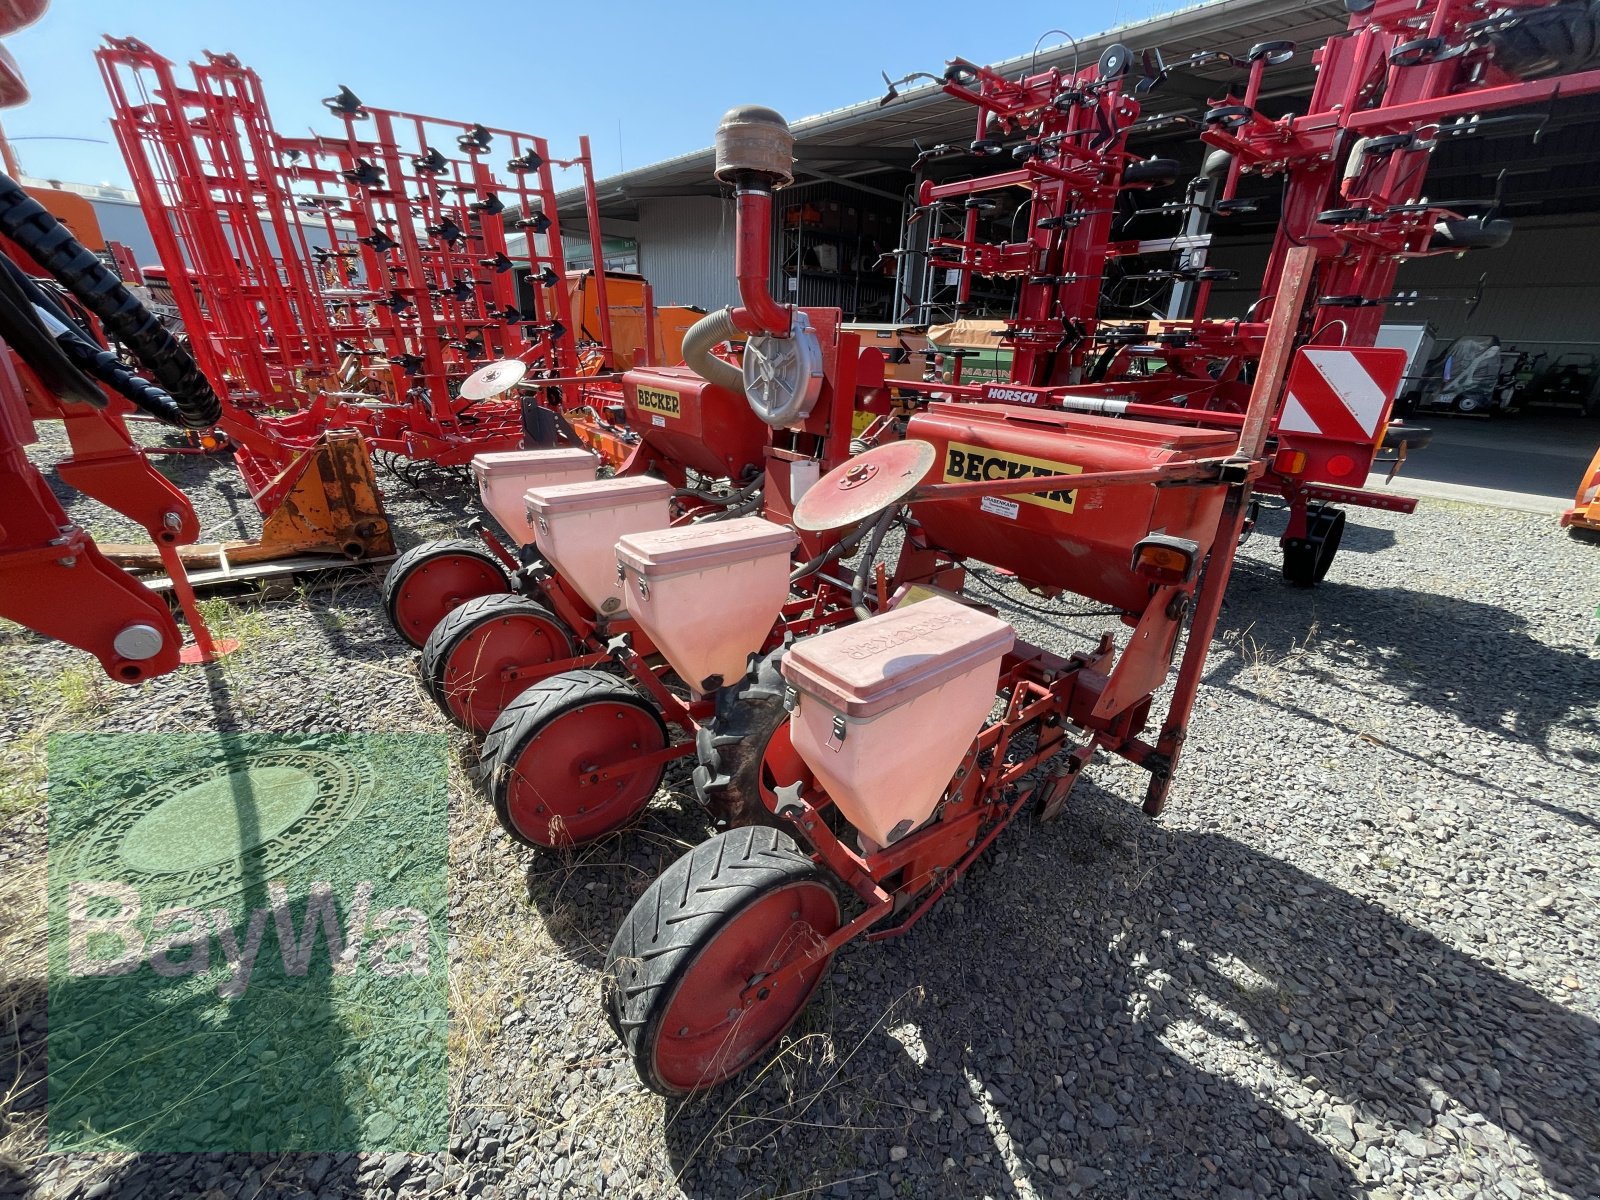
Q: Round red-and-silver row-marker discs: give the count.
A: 2